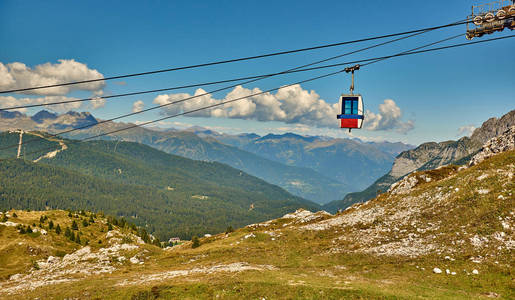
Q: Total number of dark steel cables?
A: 4